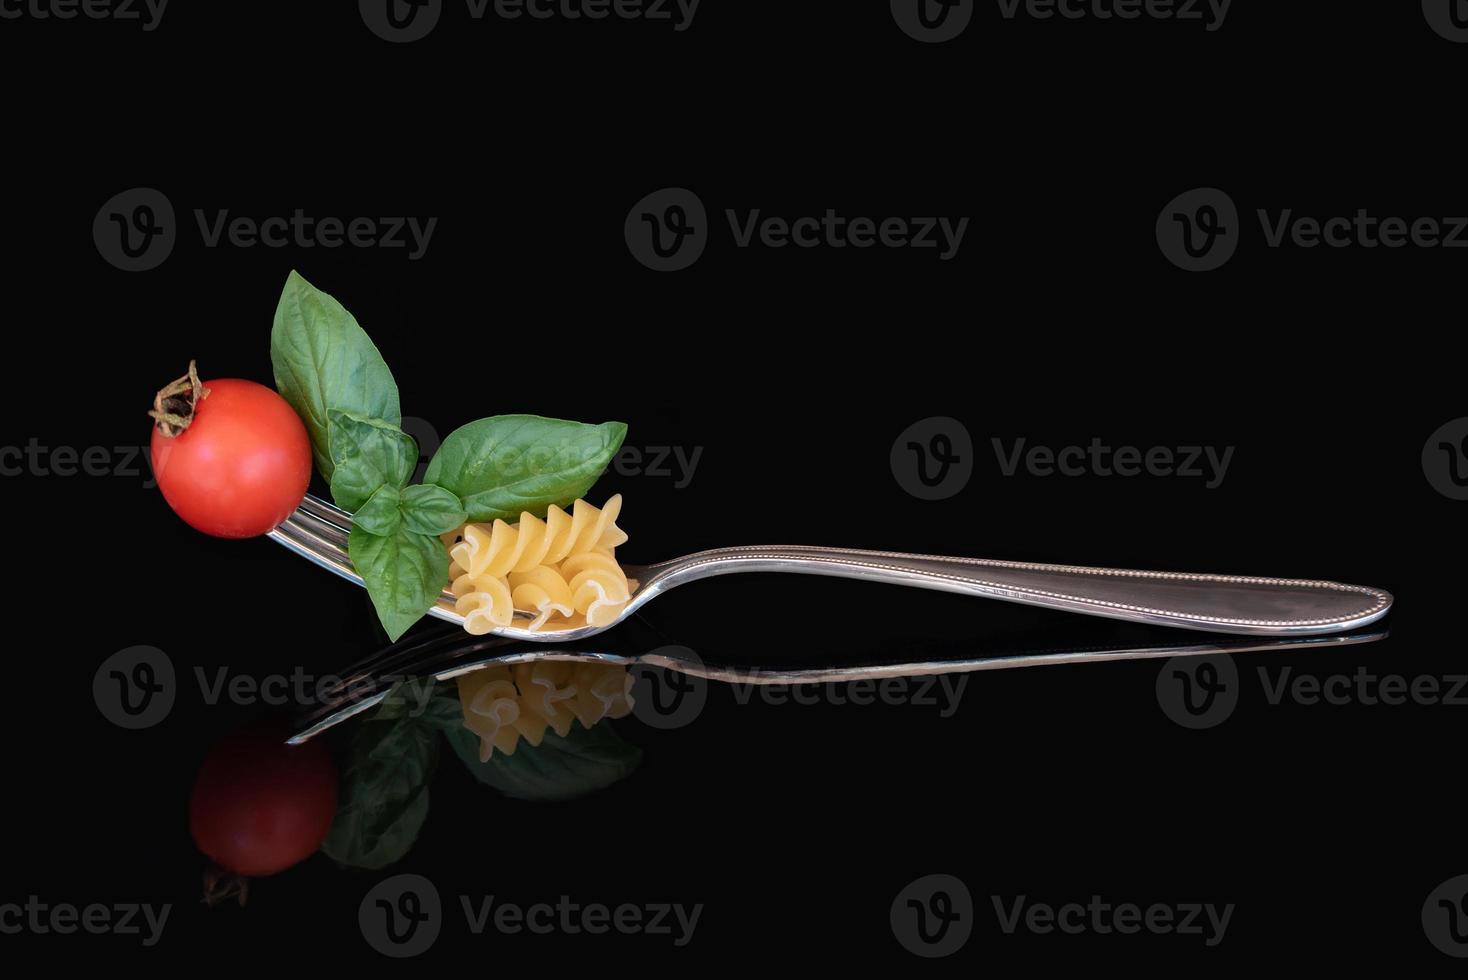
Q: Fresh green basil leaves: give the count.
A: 6